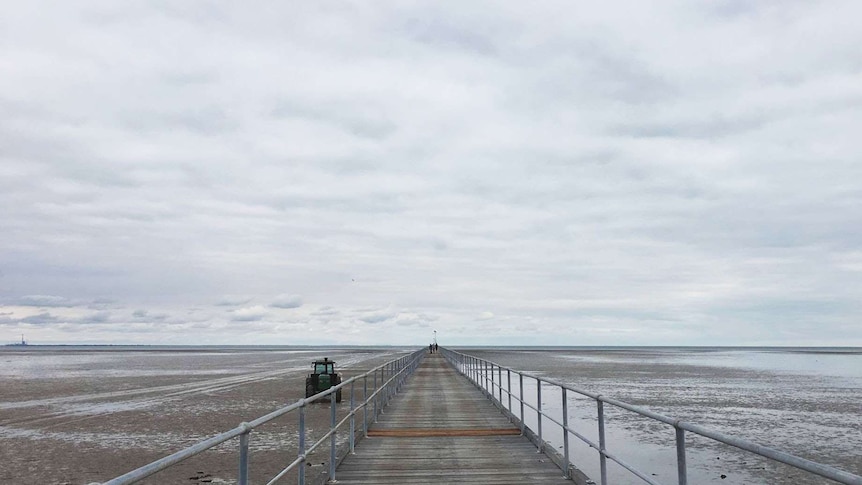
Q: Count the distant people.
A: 3